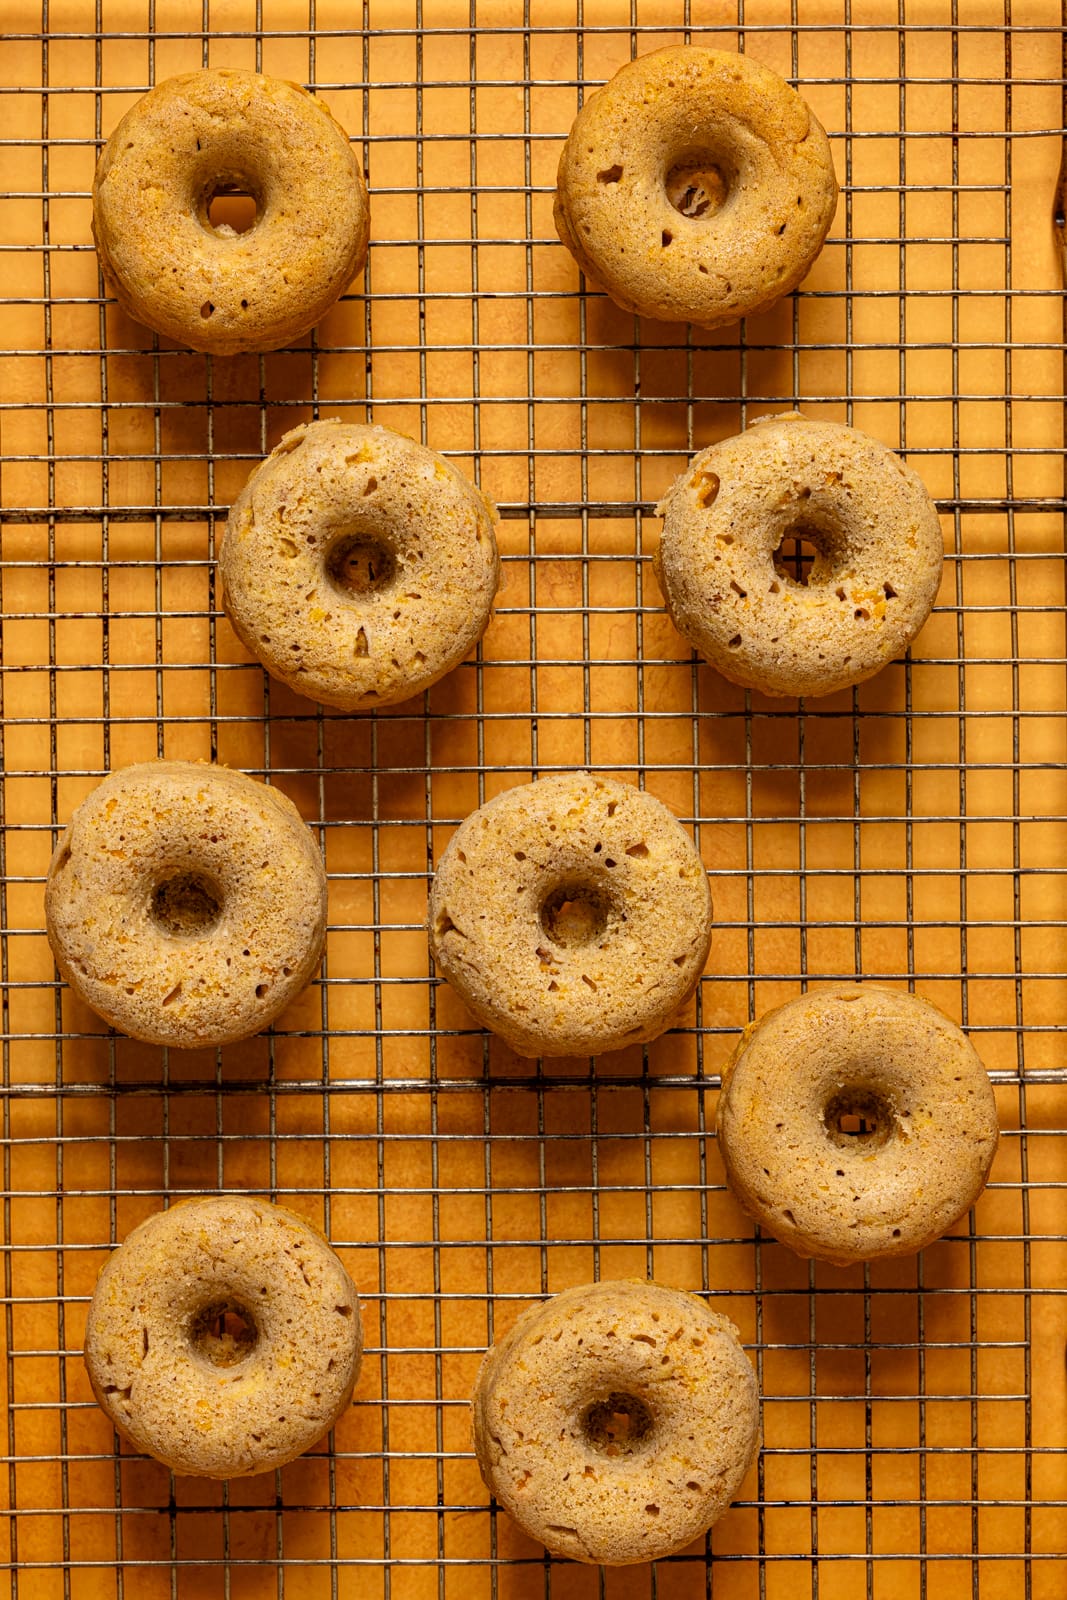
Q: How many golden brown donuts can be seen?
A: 9